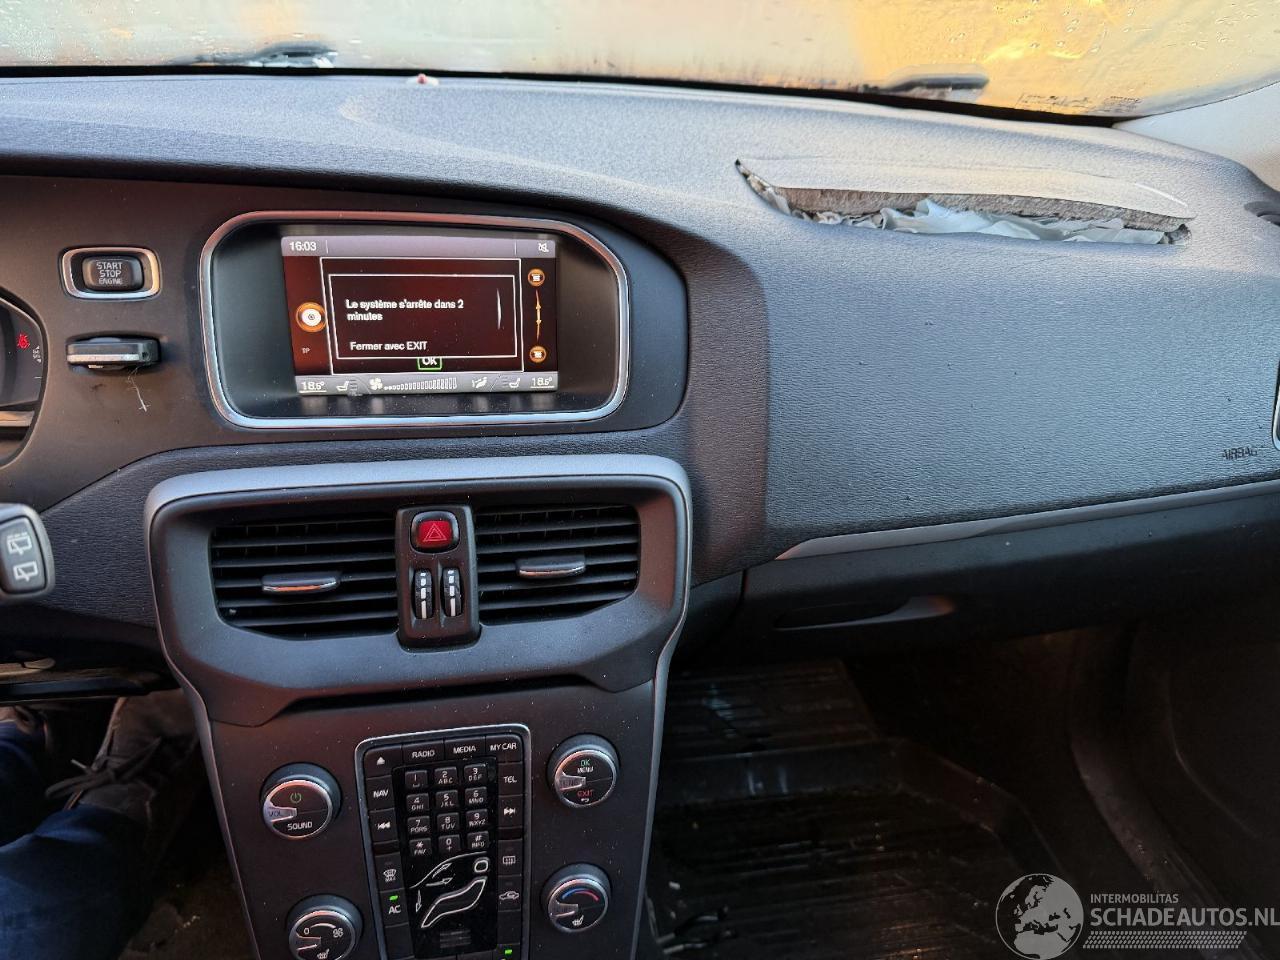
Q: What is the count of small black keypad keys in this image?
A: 12